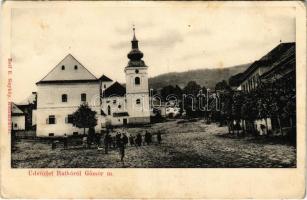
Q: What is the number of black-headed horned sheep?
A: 0